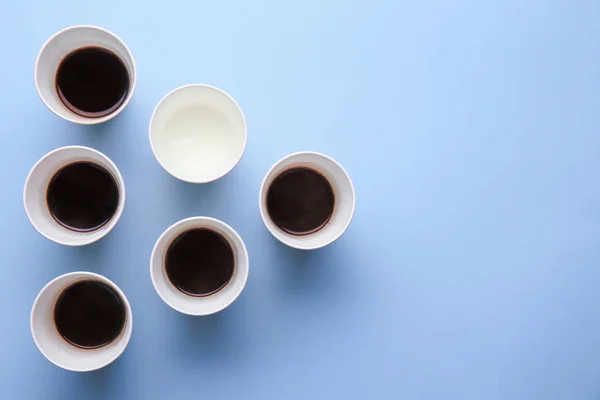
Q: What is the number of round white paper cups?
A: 6